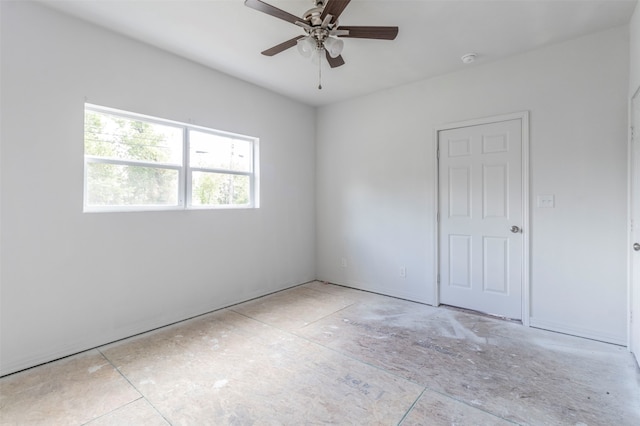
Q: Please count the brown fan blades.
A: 5